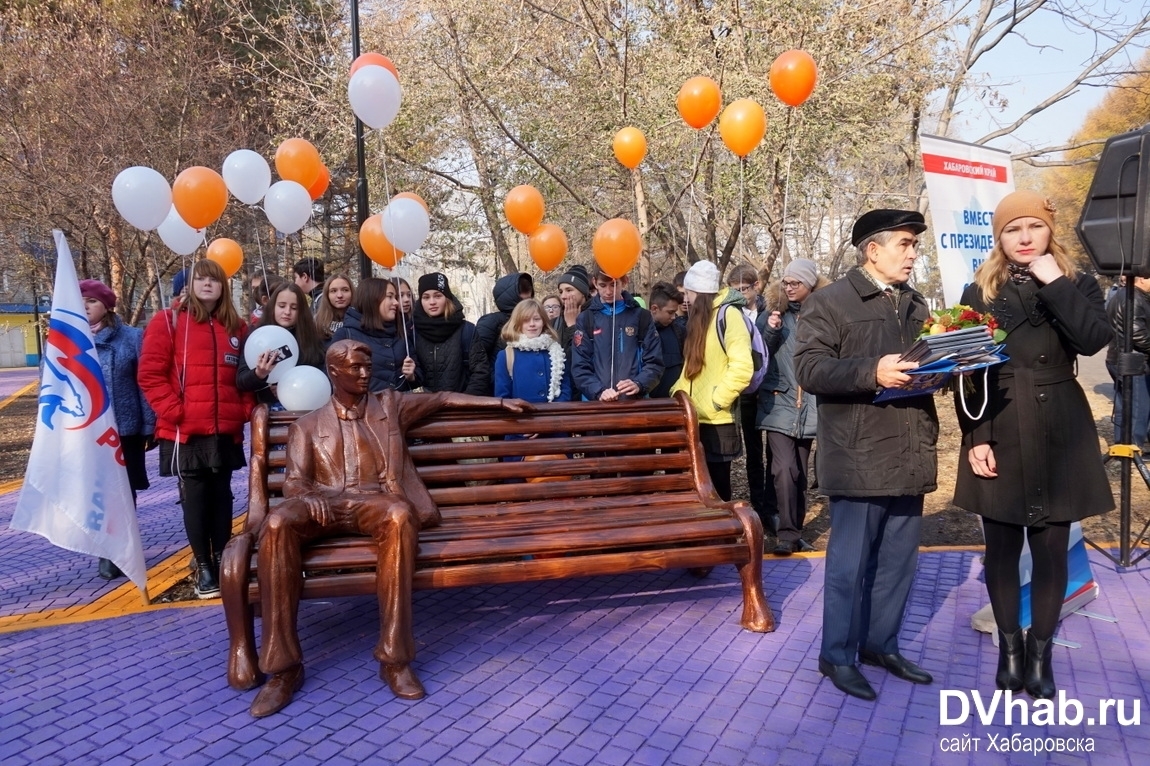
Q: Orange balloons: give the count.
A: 14